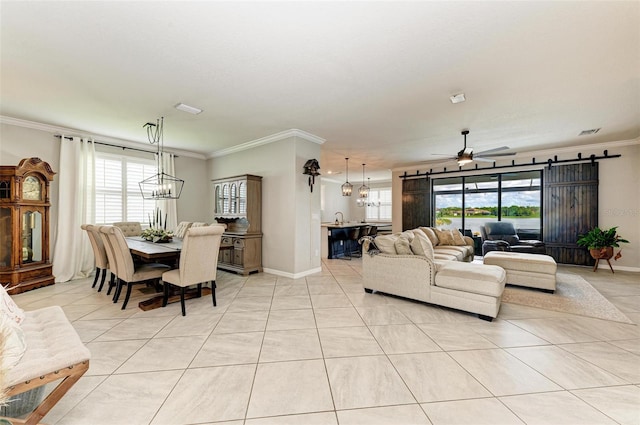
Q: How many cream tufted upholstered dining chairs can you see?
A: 8